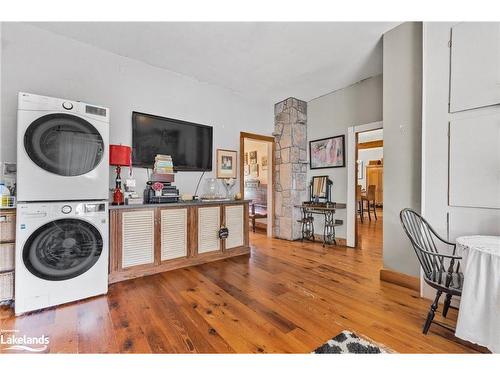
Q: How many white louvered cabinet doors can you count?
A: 4